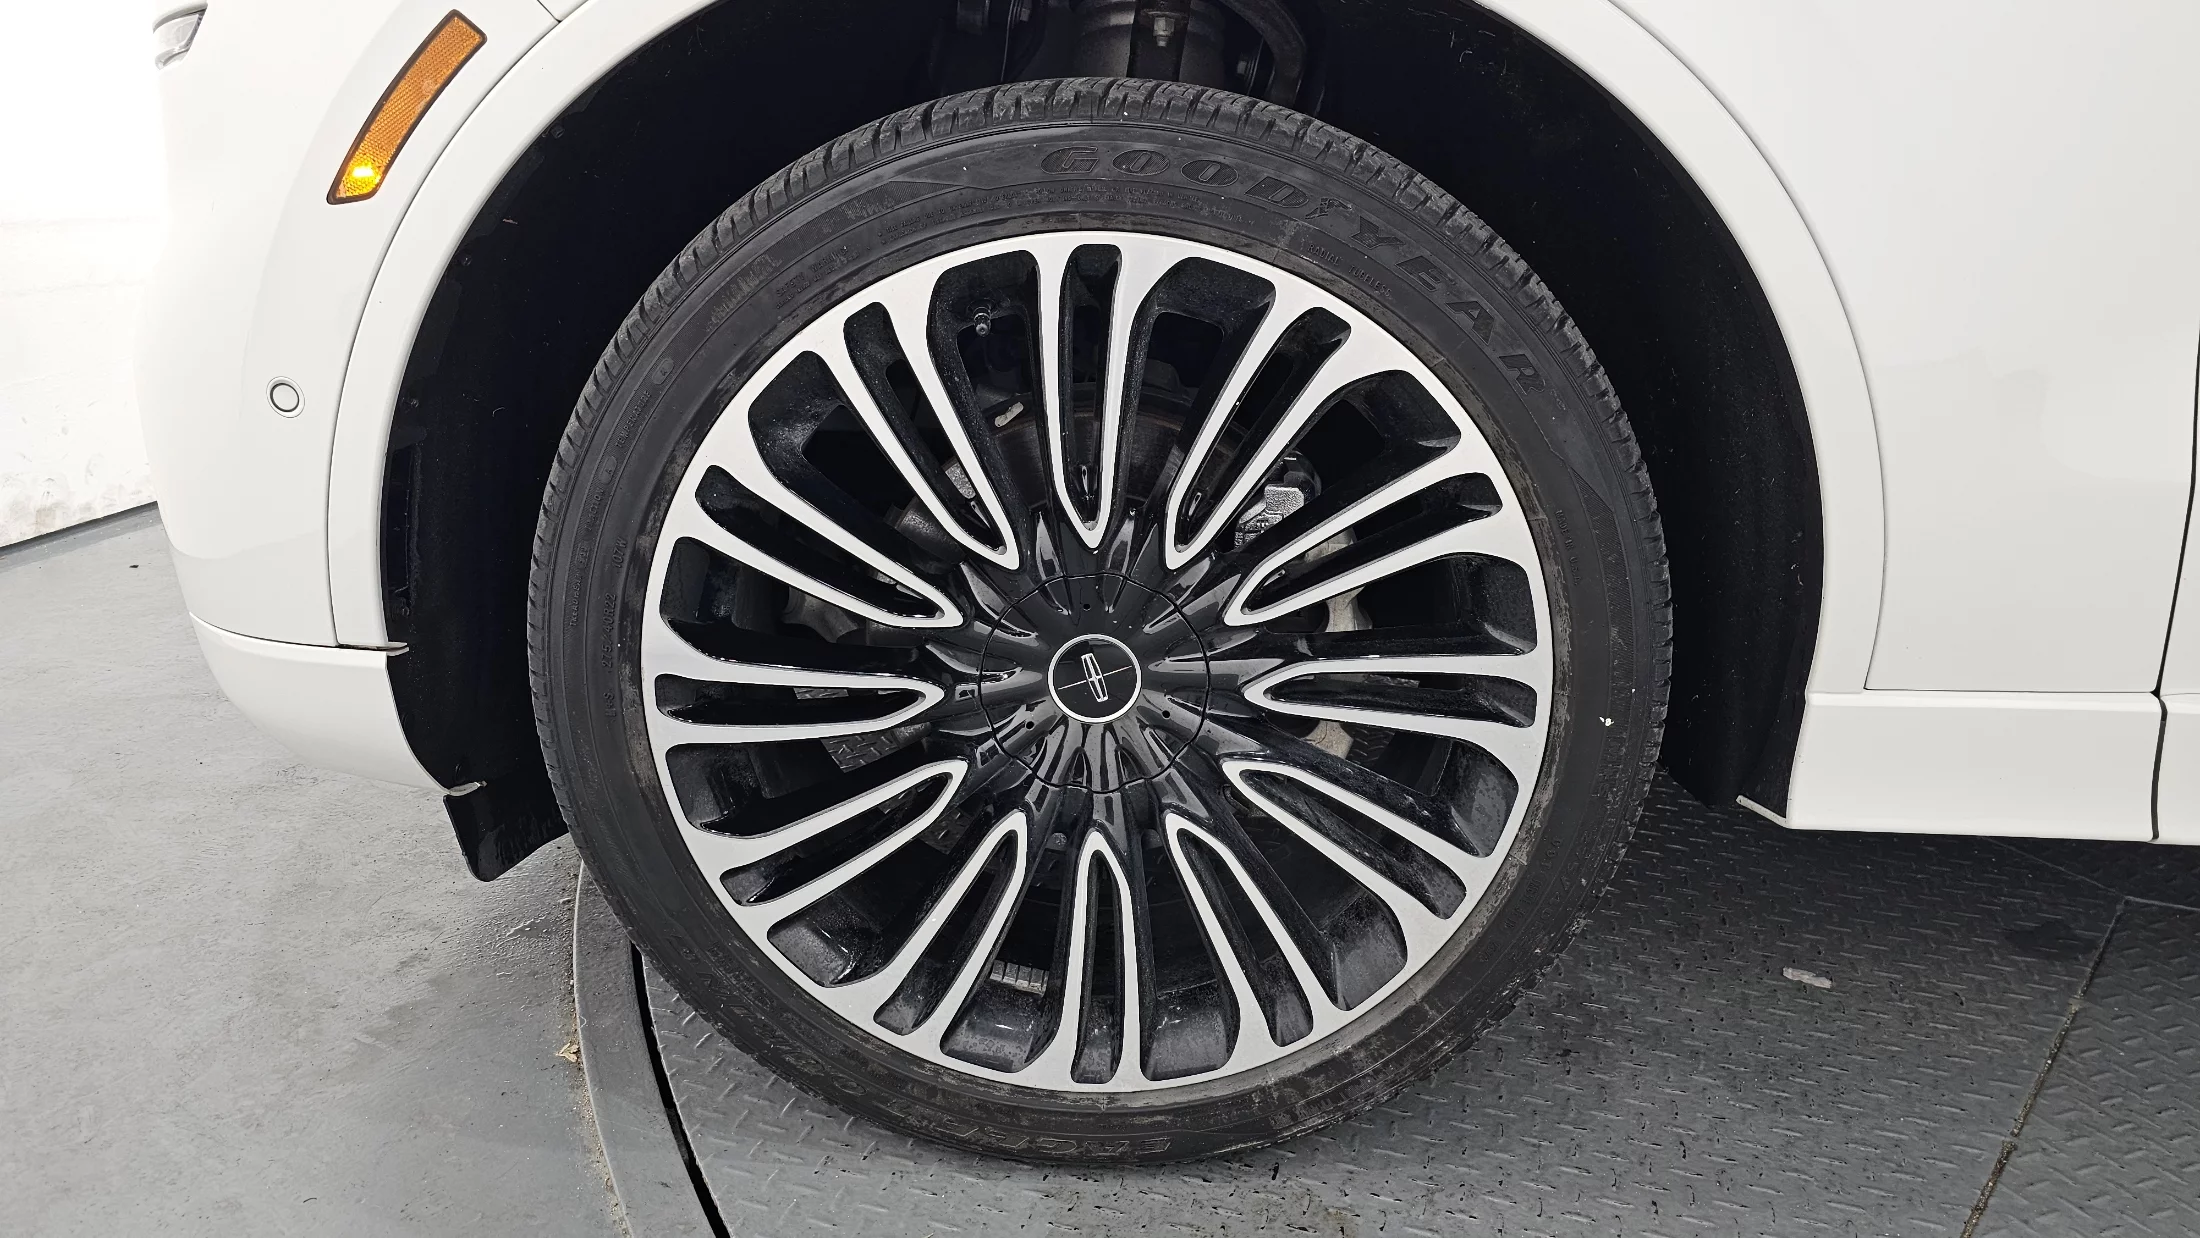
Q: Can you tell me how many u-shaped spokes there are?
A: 12